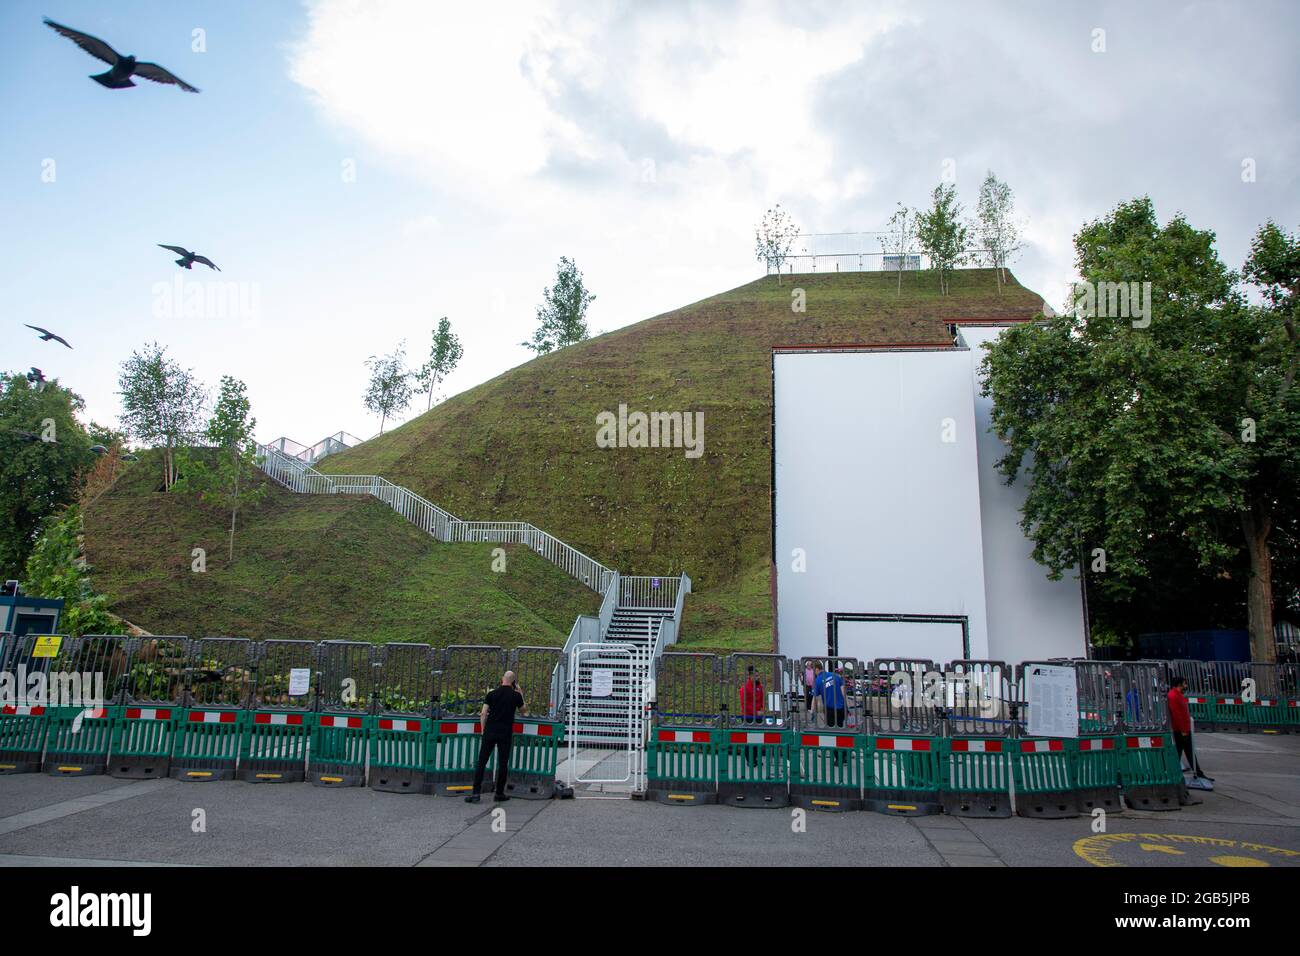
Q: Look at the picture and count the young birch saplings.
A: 9